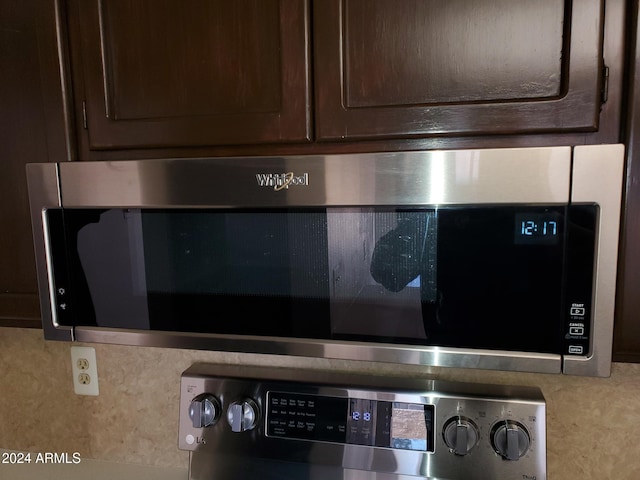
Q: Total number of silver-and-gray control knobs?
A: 4